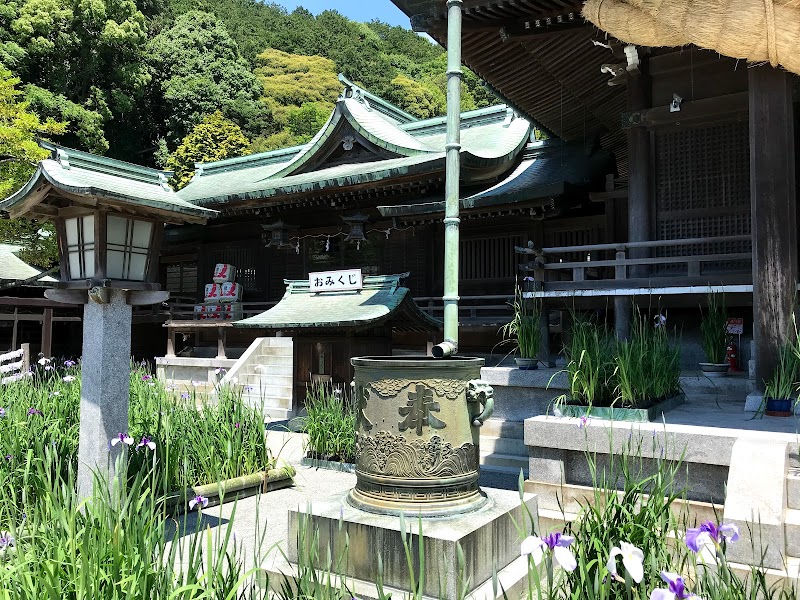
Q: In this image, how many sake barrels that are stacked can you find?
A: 6